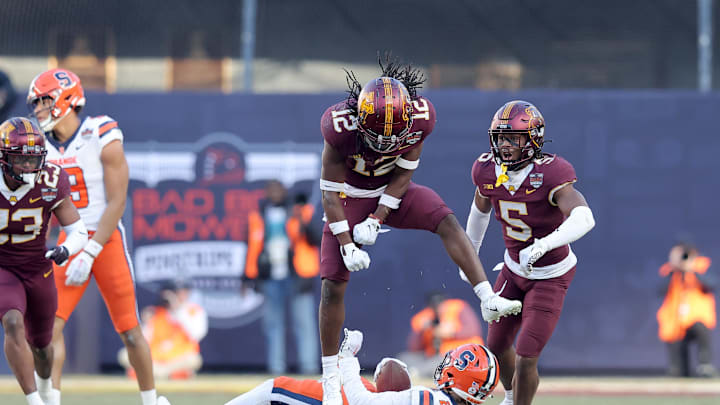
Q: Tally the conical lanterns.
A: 0